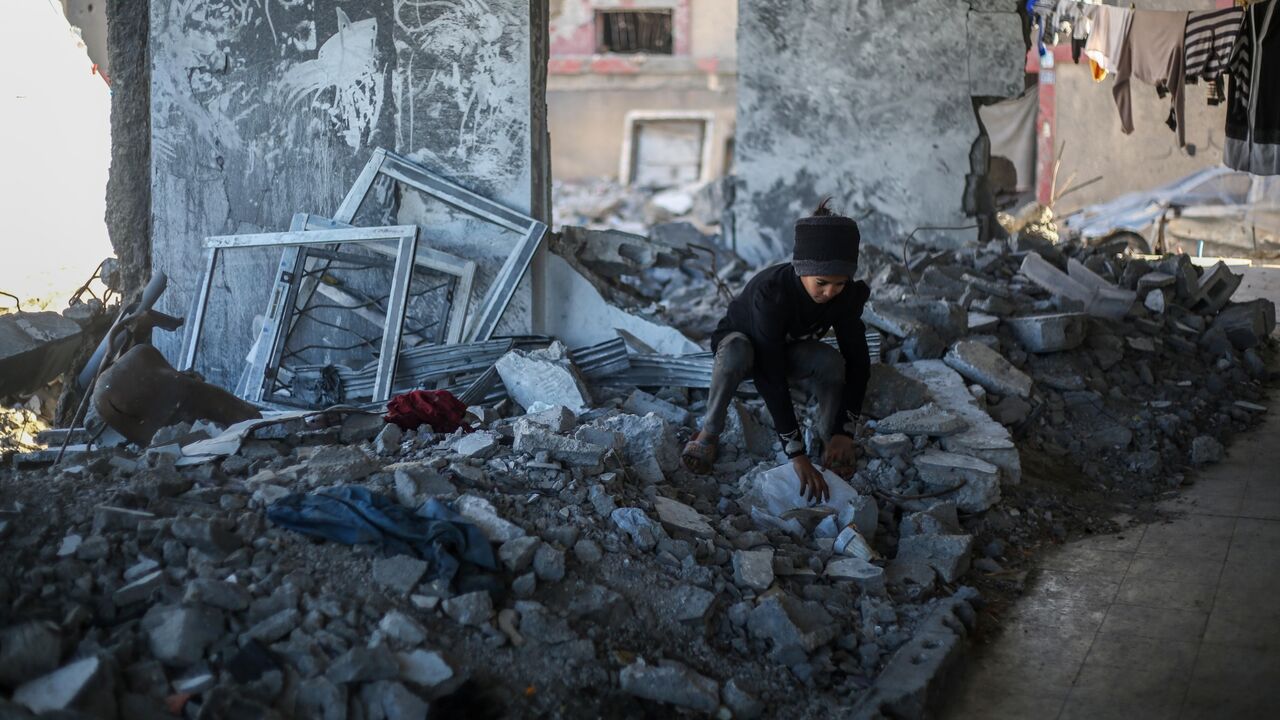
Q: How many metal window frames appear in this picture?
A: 3